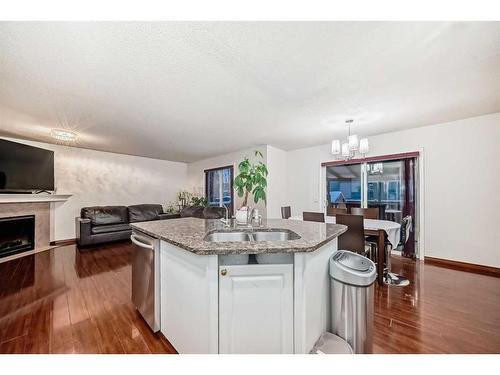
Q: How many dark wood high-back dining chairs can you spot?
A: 5